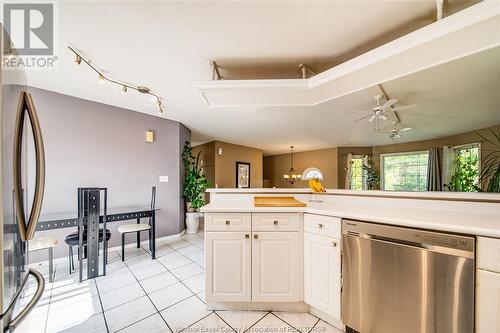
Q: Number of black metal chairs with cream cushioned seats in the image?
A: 2